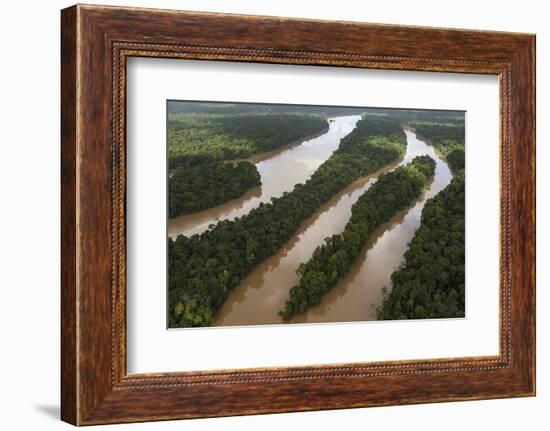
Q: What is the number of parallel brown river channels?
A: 3